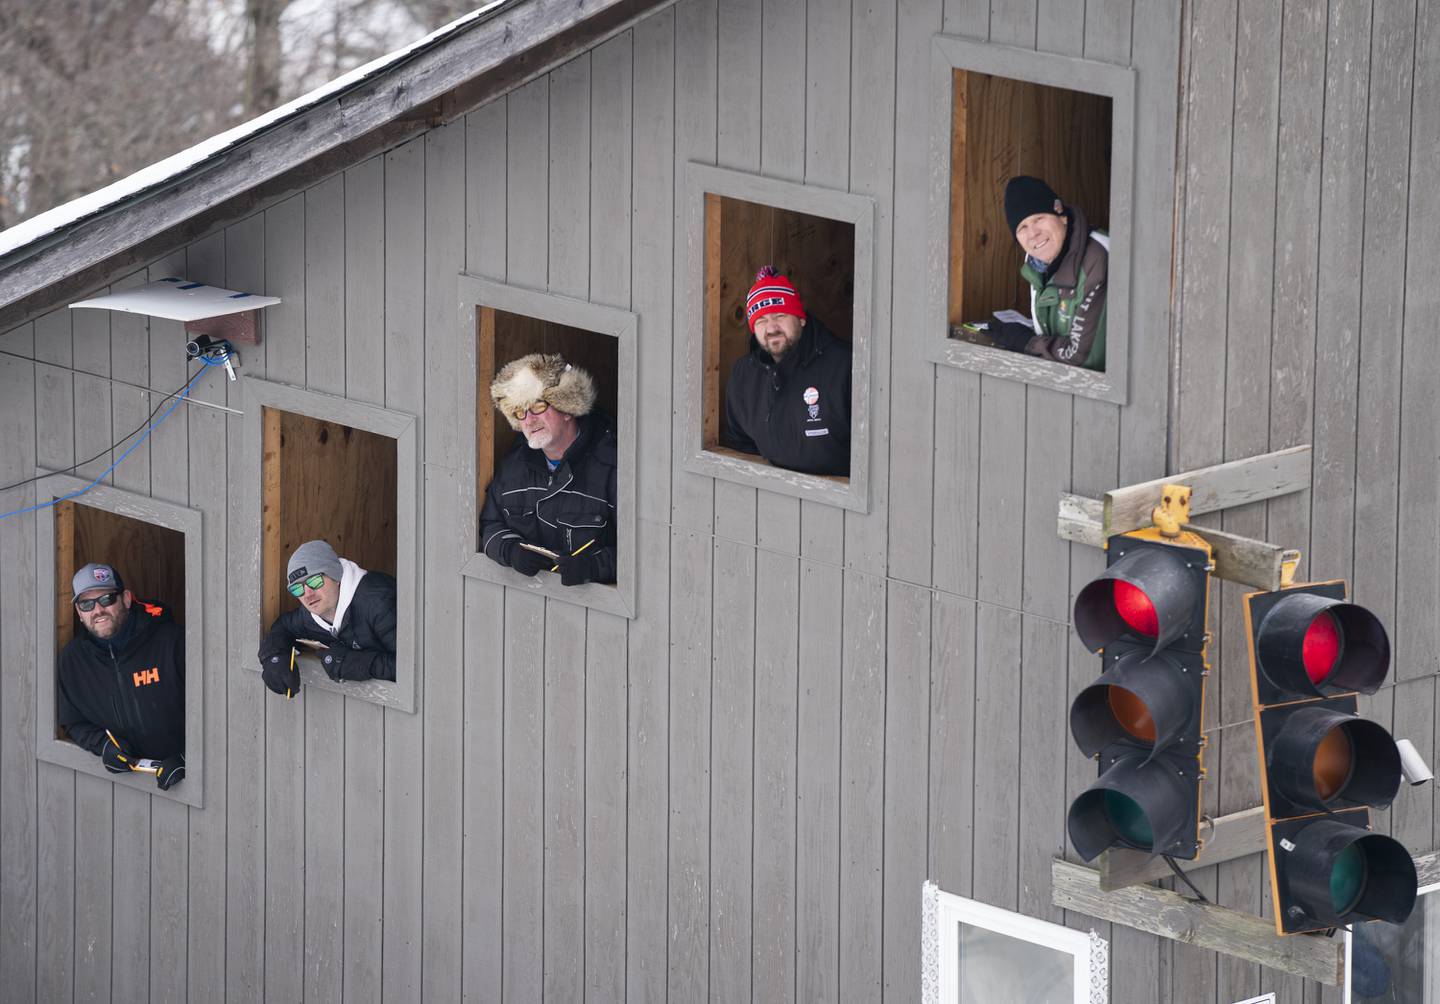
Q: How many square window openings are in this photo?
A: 5